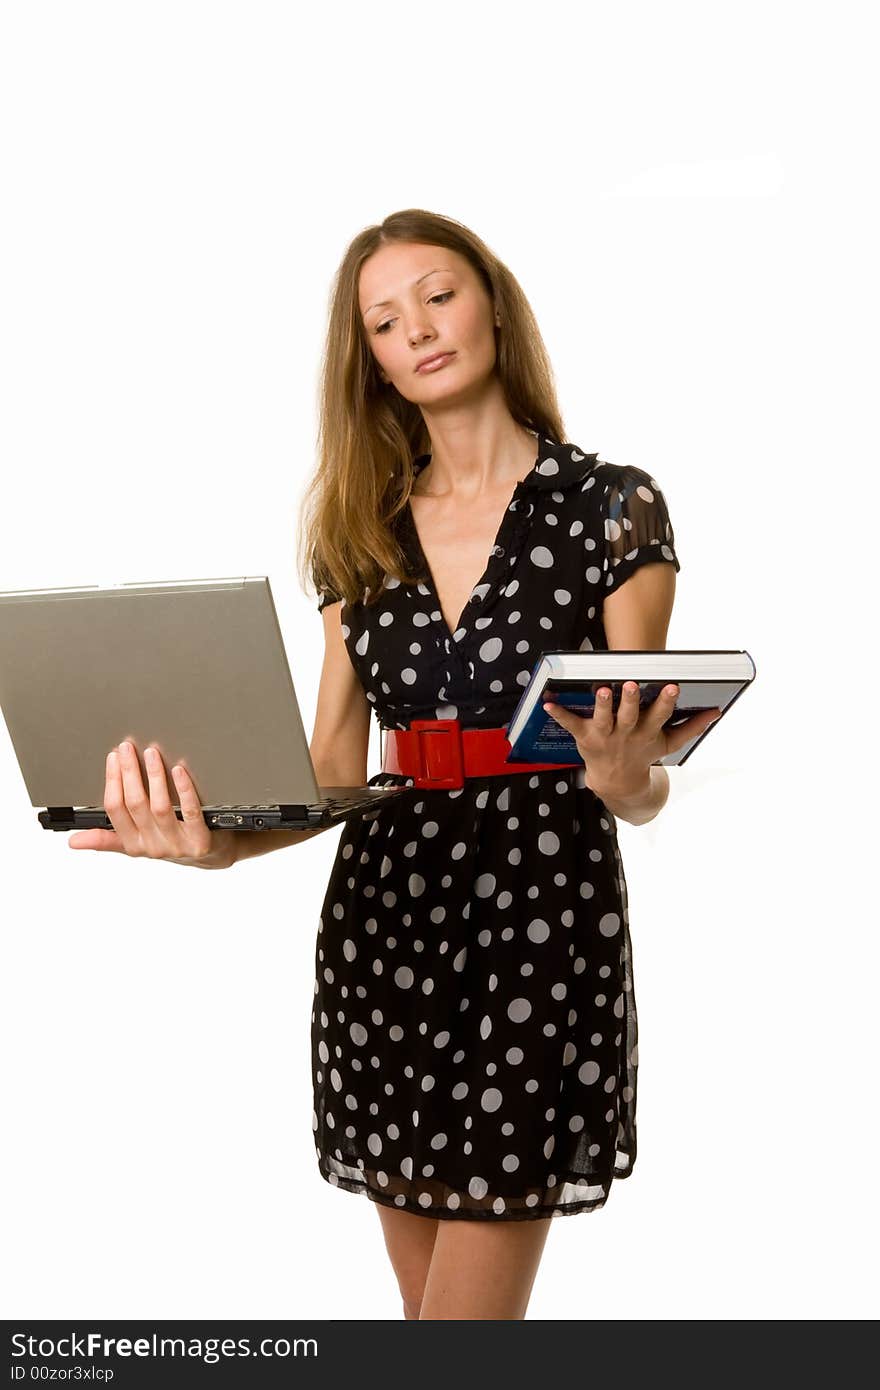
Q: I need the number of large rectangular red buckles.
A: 1